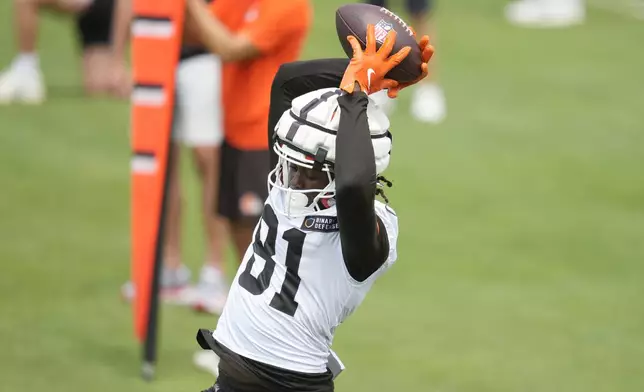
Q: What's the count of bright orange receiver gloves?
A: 2